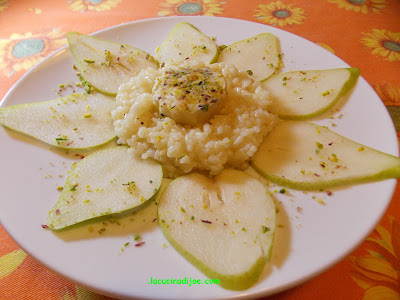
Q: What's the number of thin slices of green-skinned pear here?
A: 8